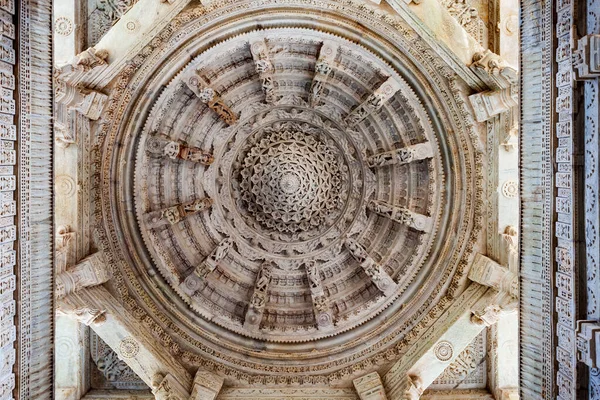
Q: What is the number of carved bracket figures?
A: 12